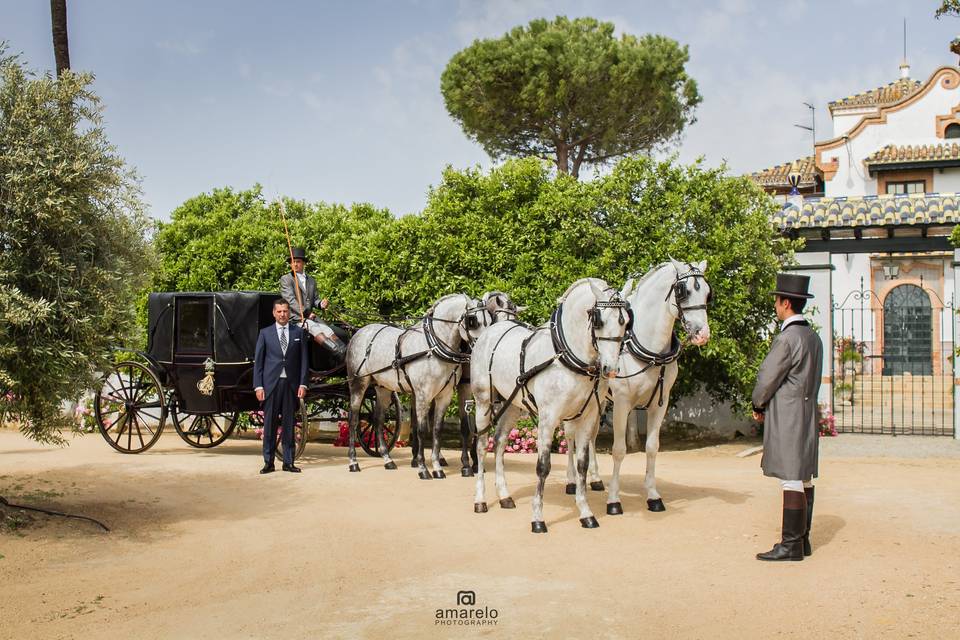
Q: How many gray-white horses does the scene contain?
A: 4